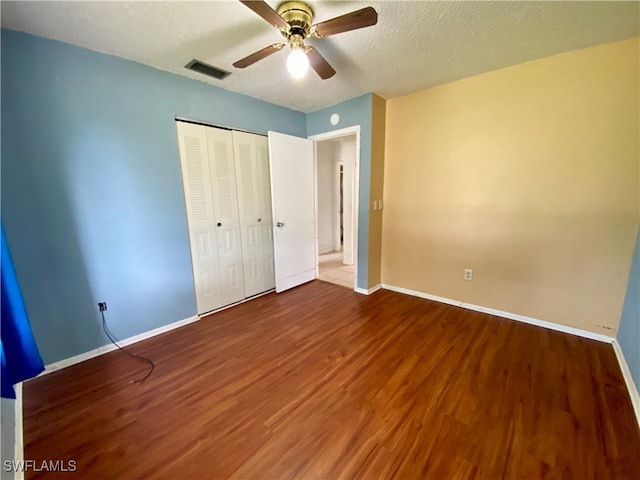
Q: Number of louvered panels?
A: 4